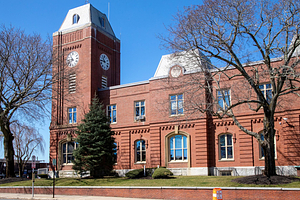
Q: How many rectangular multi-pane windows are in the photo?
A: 6